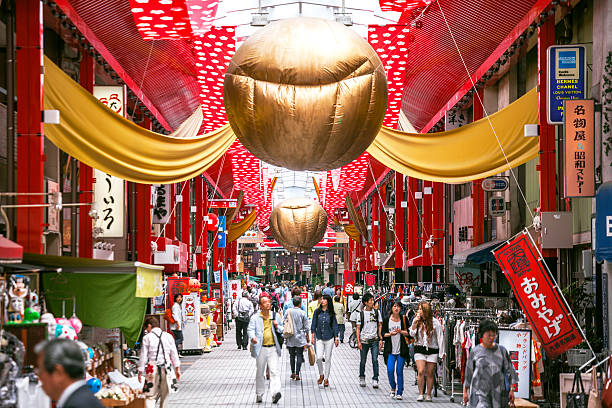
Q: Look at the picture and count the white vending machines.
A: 1